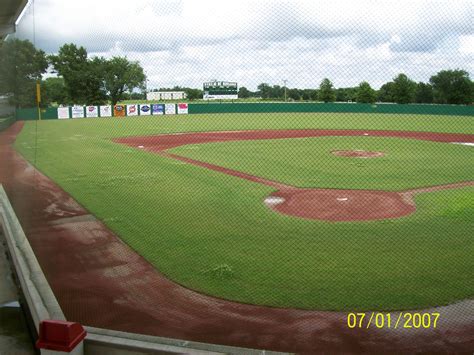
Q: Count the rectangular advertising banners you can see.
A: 10